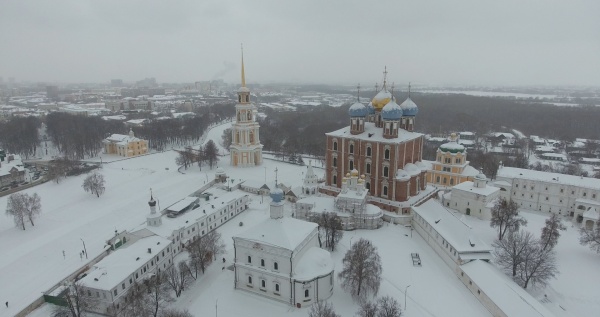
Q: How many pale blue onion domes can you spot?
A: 5